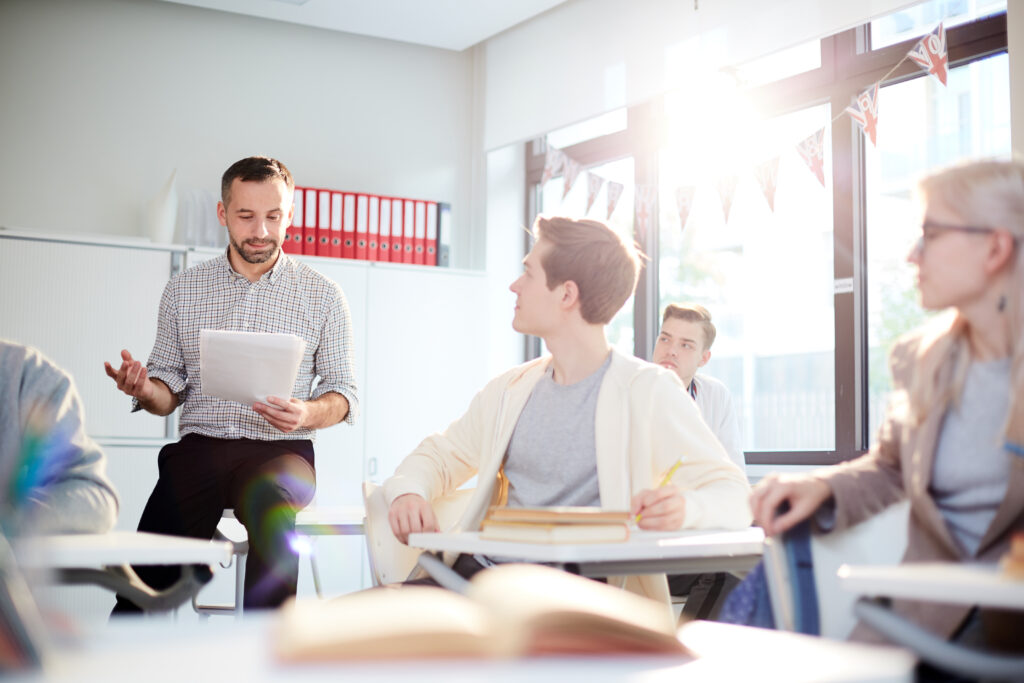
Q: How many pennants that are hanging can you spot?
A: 11